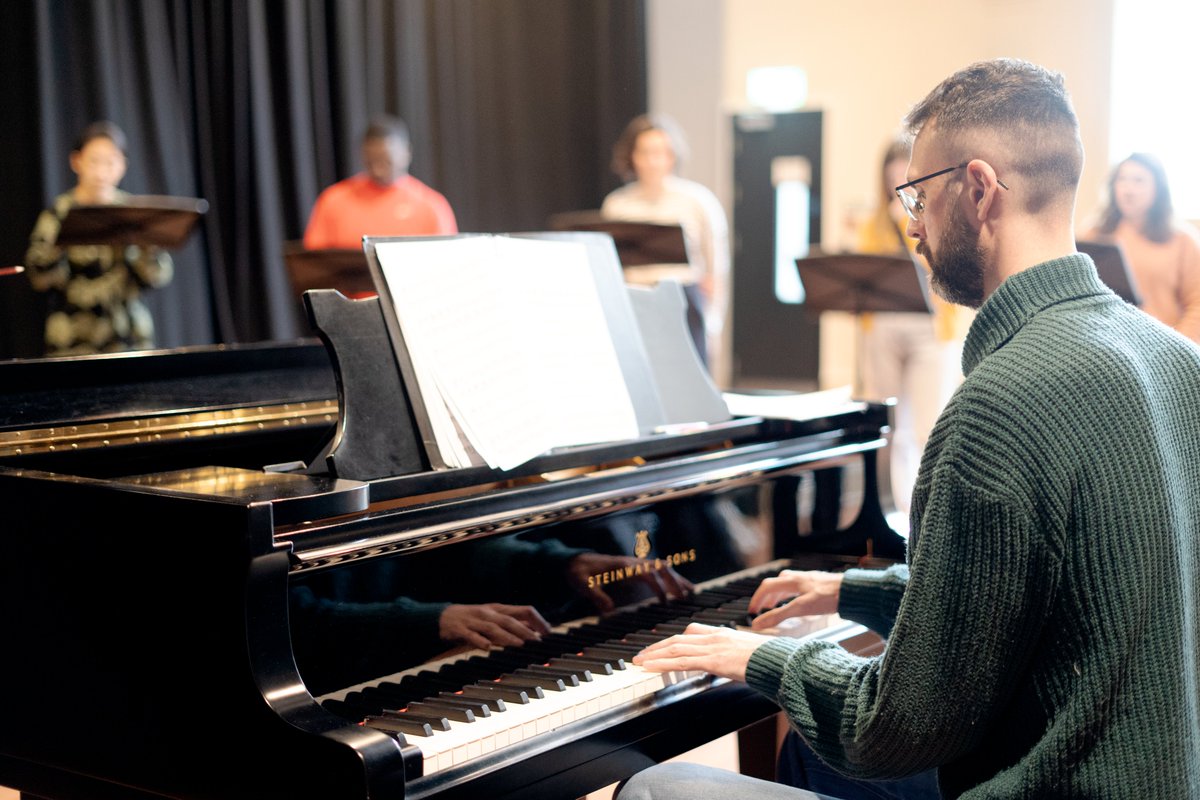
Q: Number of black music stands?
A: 5